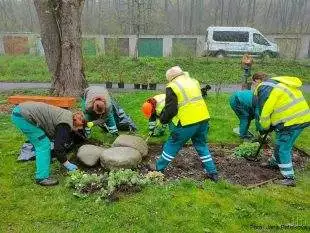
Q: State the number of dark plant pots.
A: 5